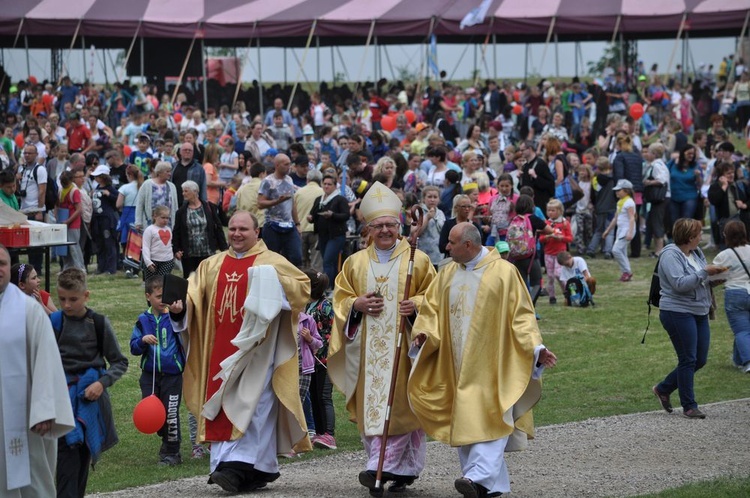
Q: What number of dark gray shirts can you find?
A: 1